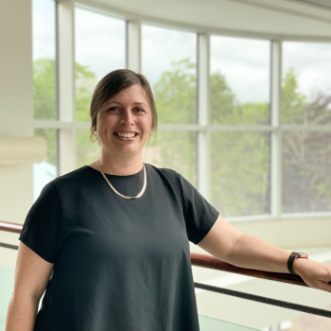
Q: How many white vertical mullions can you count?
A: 4